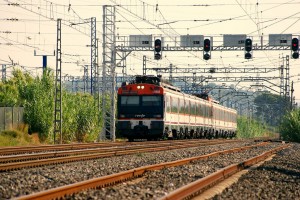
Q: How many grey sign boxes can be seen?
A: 4